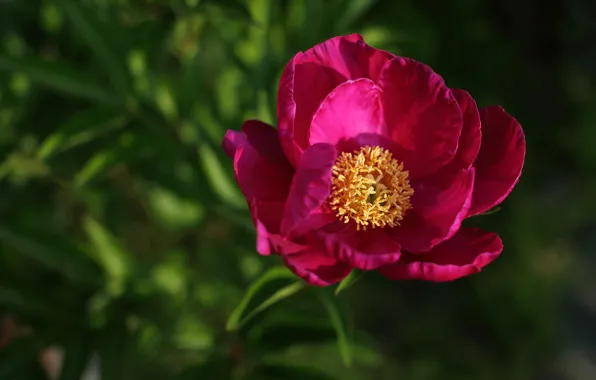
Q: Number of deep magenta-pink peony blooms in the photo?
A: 1